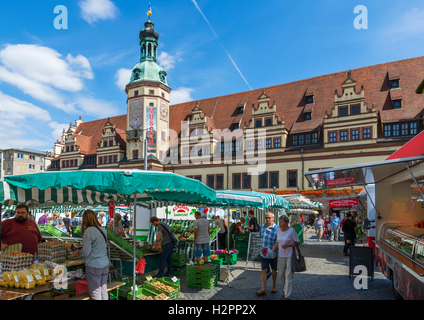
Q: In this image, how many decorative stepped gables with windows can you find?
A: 5